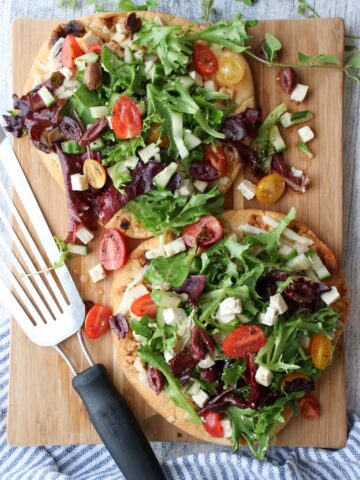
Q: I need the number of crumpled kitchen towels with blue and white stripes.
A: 1